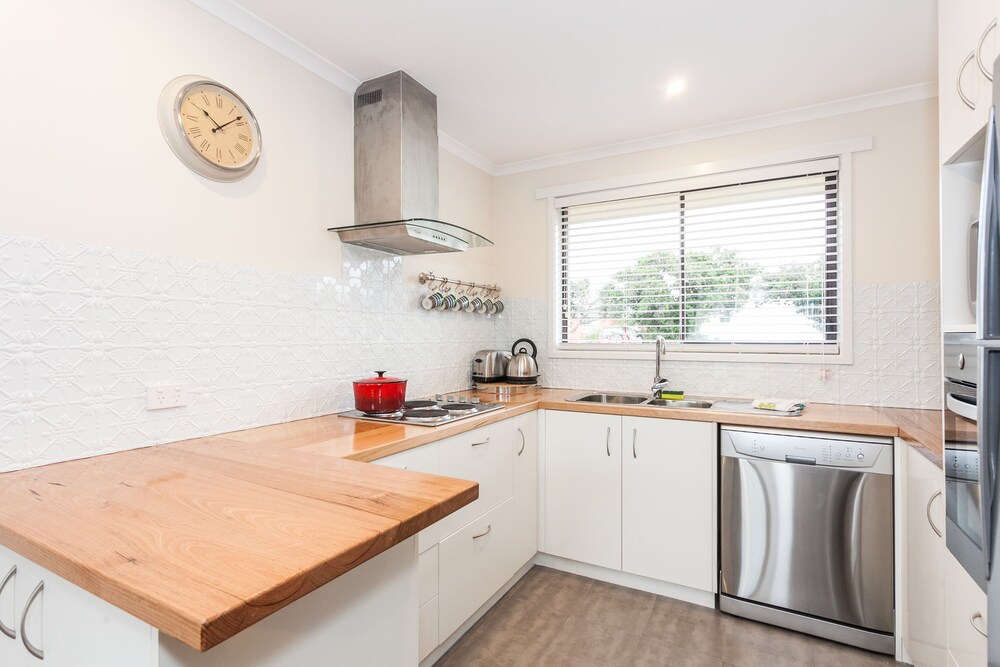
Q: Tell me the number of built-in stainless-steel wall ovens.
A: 1